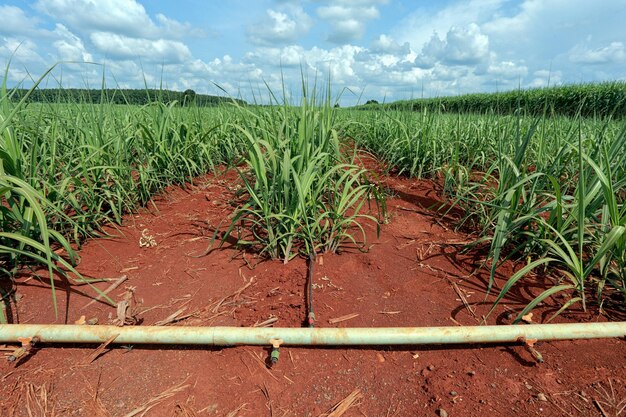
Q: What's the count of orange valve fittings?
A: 5